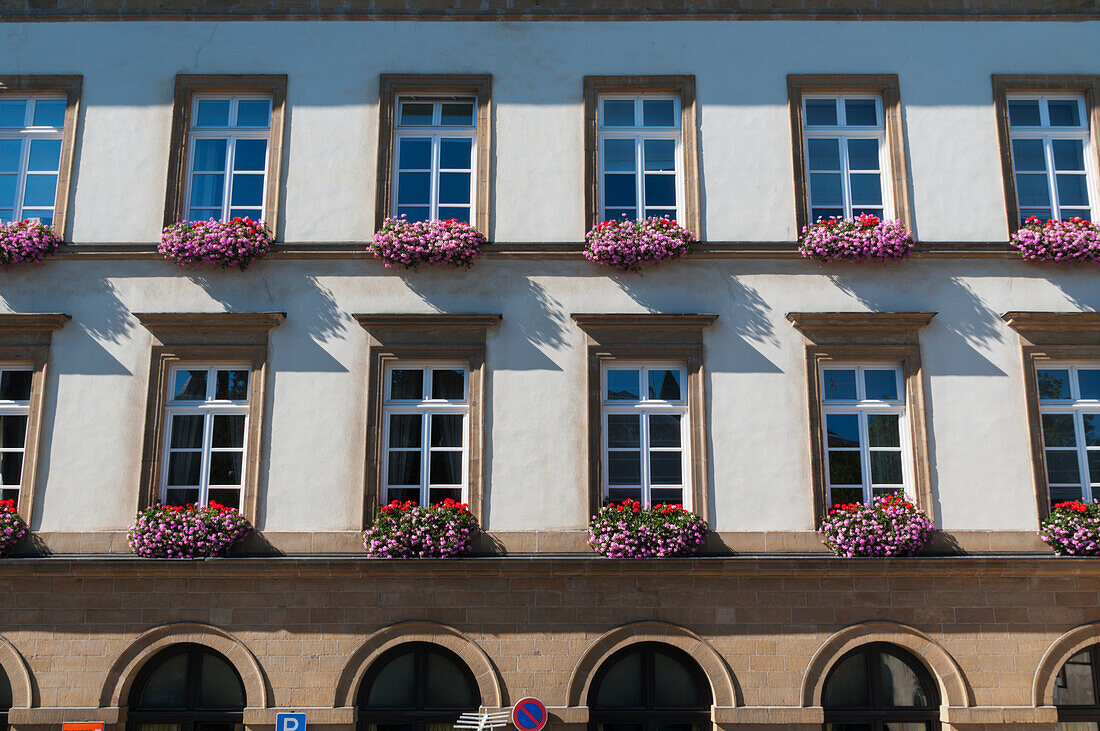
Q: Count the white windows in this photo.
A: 12